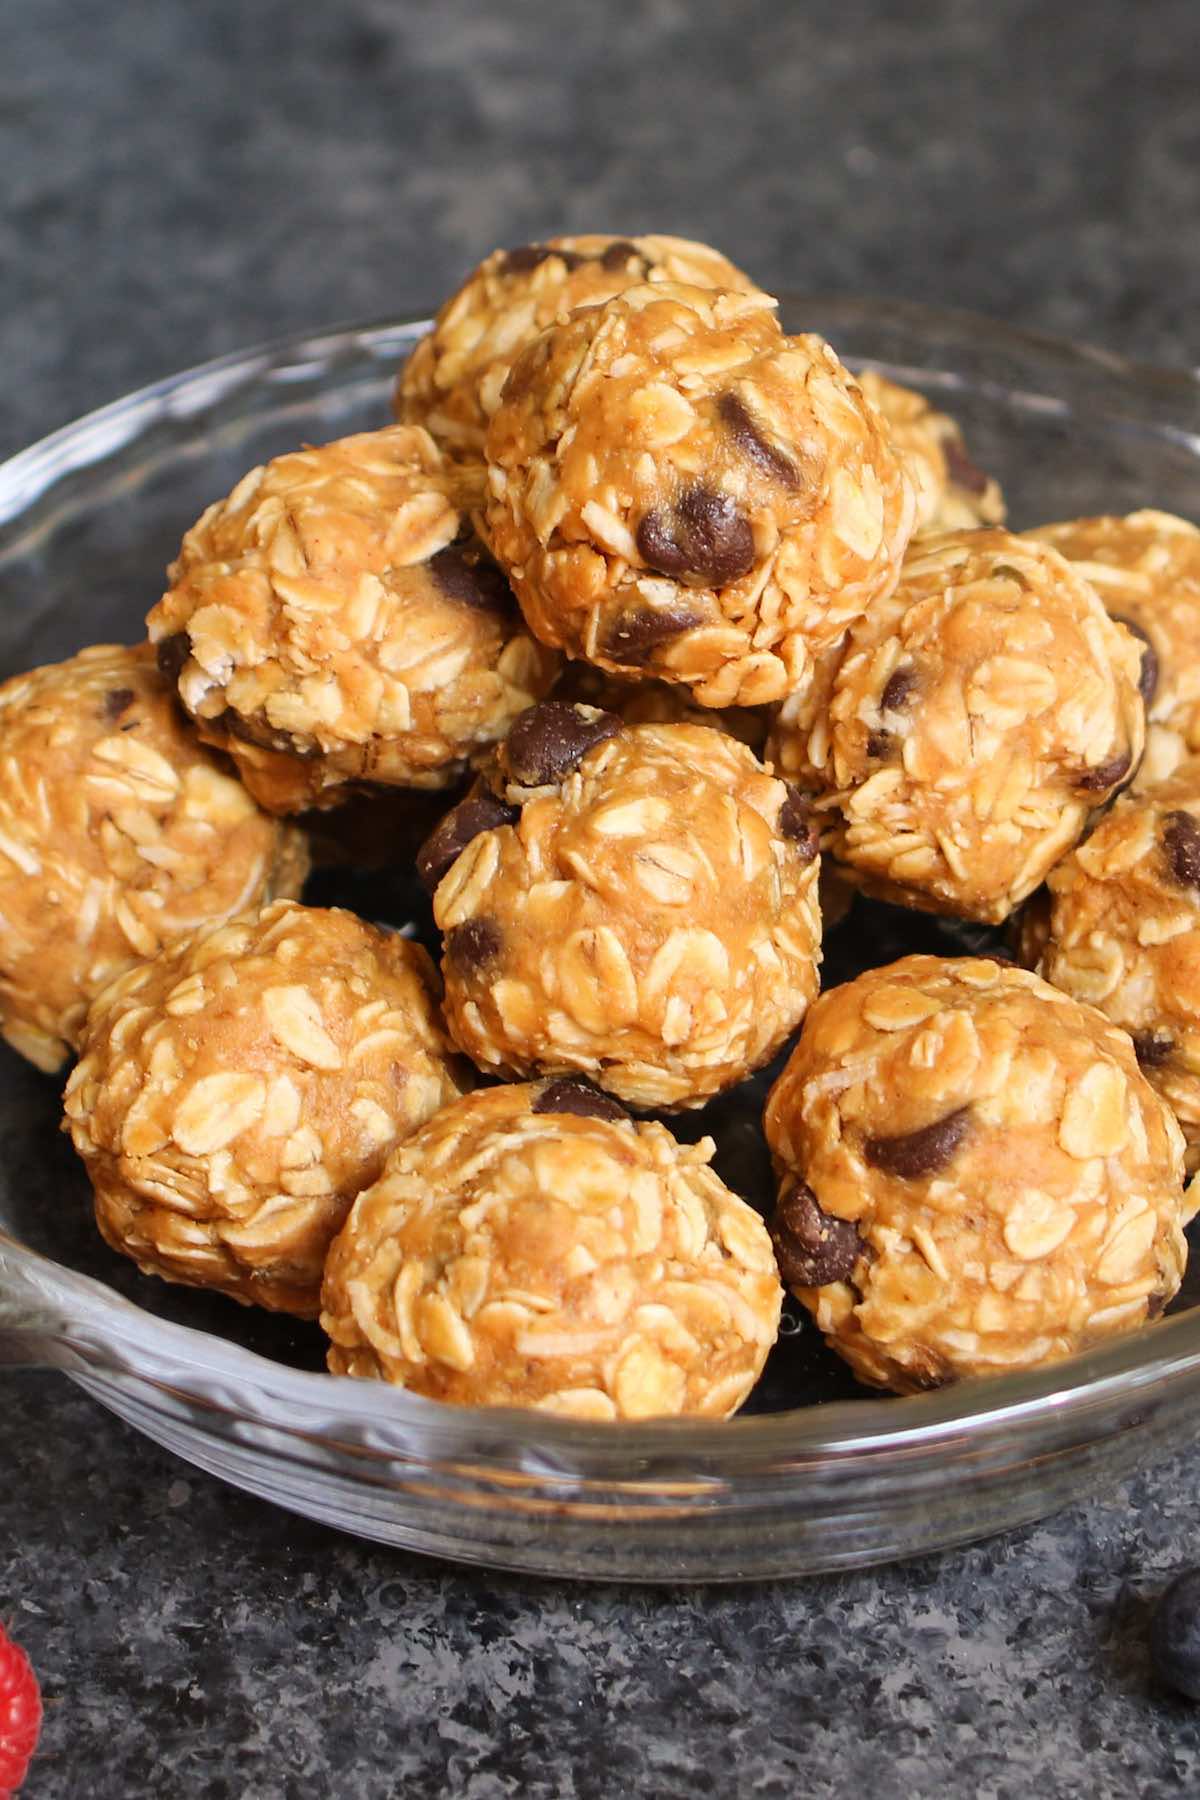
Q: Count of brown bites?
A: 12